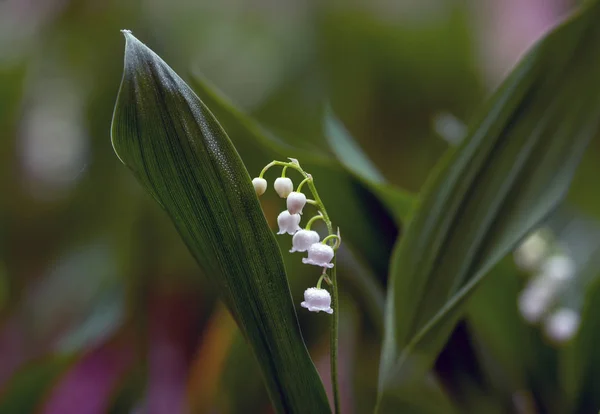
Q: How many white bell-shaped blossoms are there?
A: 7